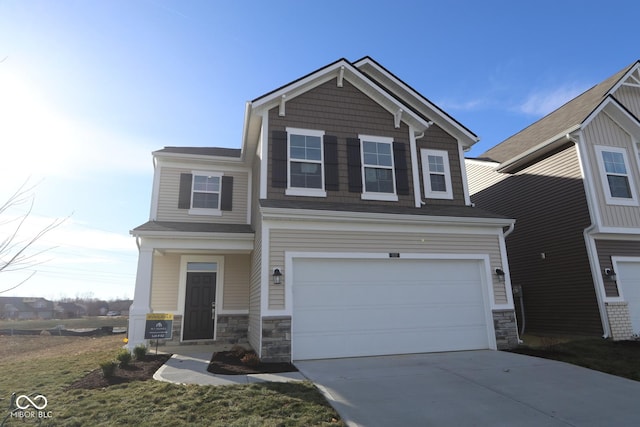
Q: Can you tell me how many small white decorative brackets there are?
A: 3